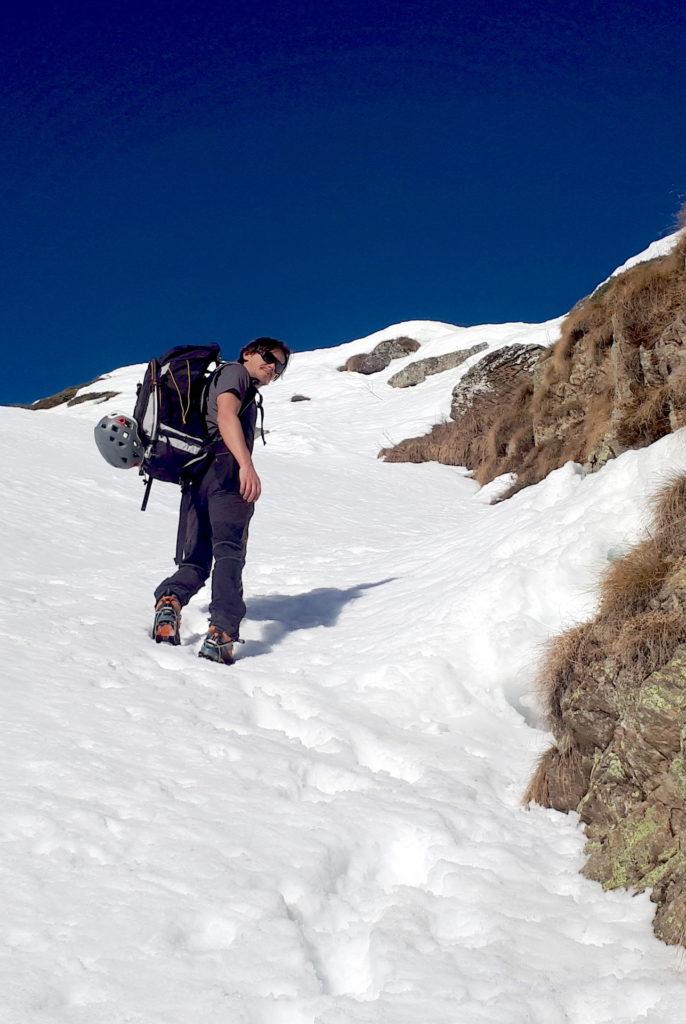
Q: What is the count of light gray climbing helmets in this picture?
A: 1